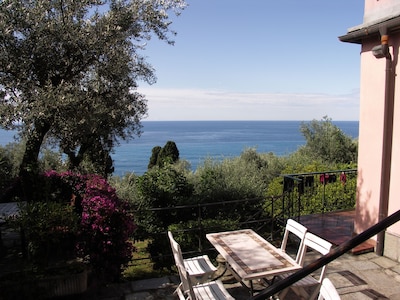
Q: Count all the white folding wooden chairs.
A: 5